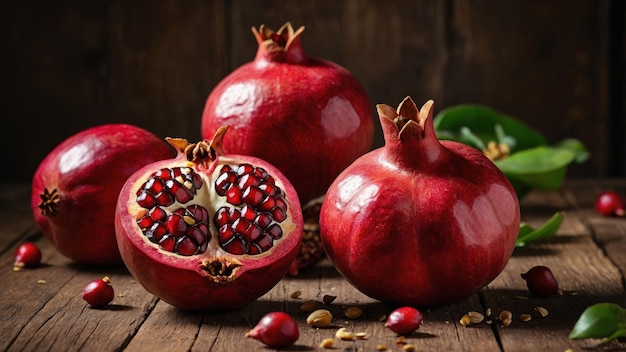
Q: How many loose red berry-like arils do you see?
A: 6